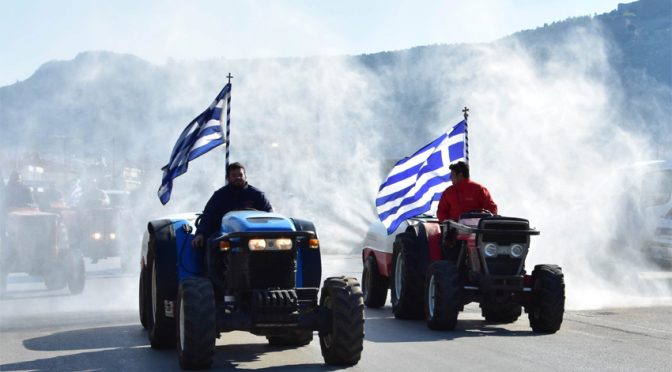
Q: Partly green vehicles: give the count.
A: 0